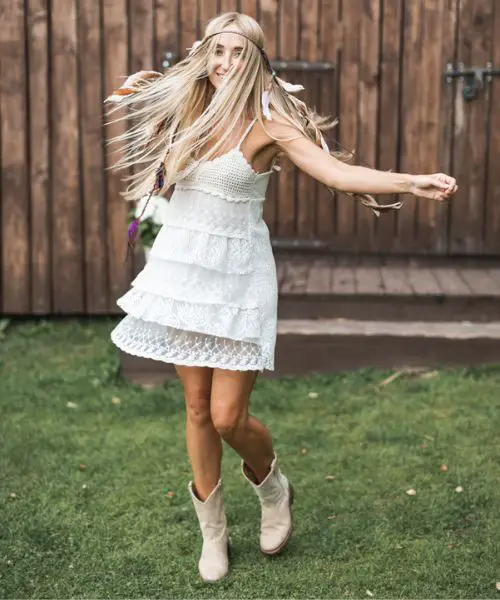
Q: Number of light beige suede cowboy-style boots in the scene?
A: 2